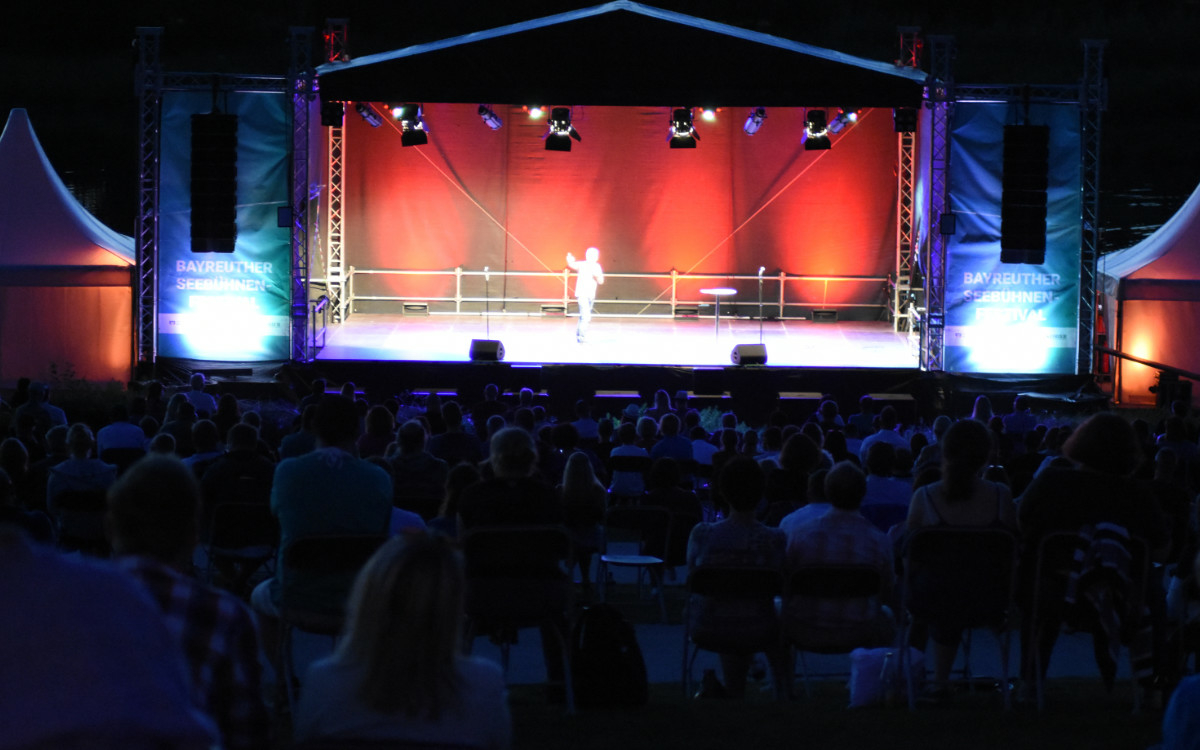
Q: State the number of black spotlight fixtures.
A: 4